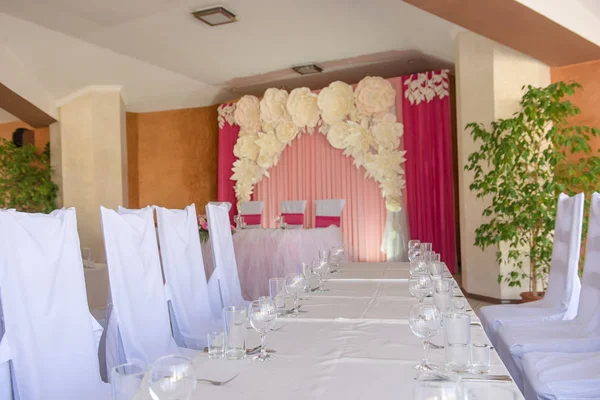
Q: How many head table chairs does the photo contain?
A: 3